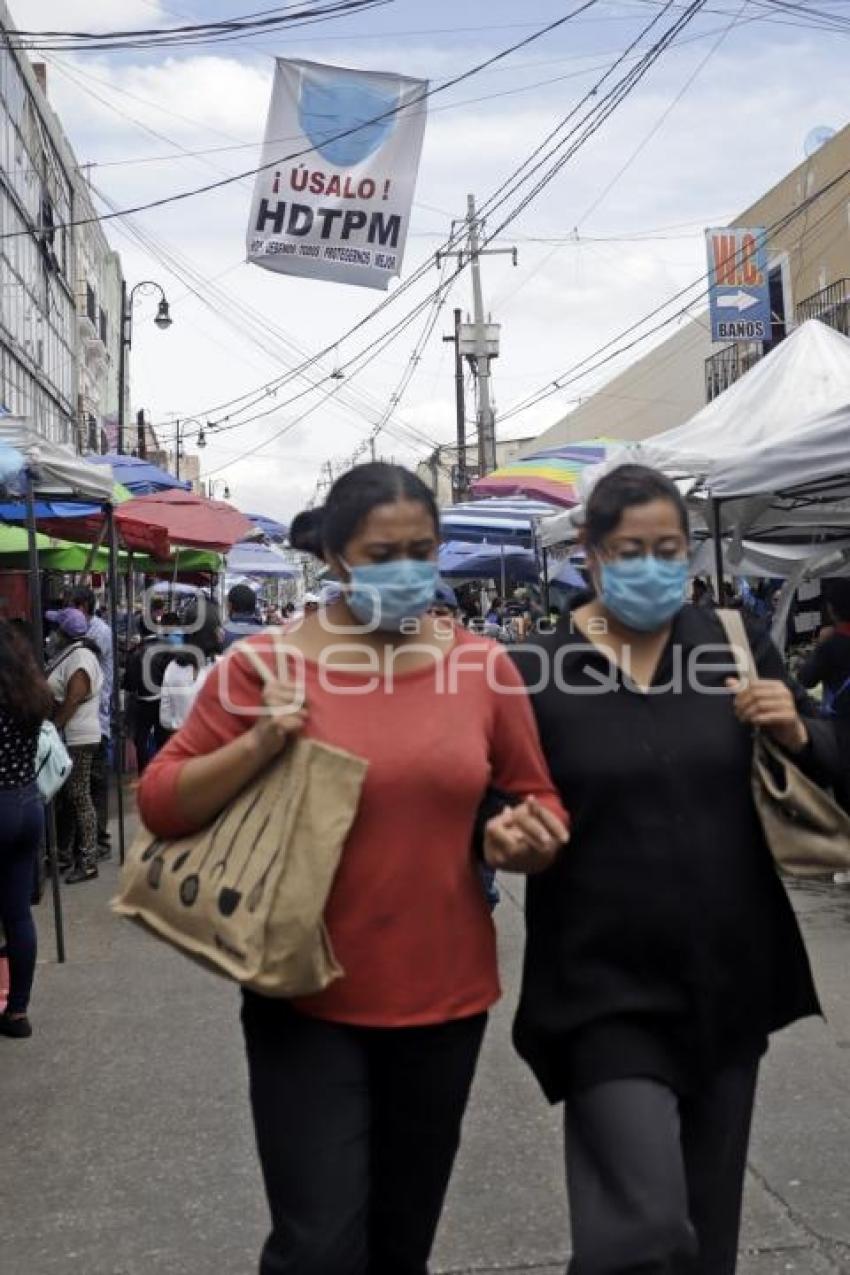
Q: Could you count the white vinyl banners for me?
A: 1